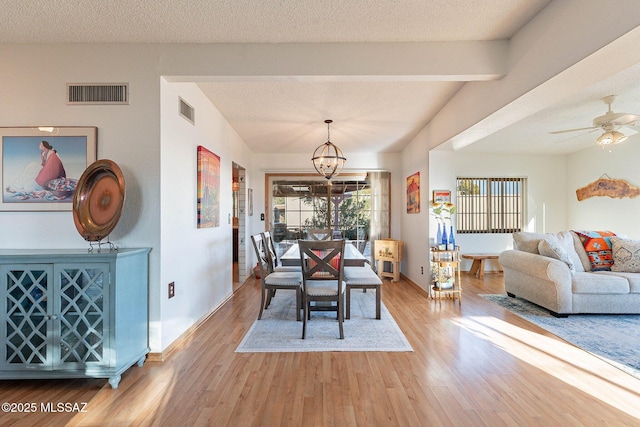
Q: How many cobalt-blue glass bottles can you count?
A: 3